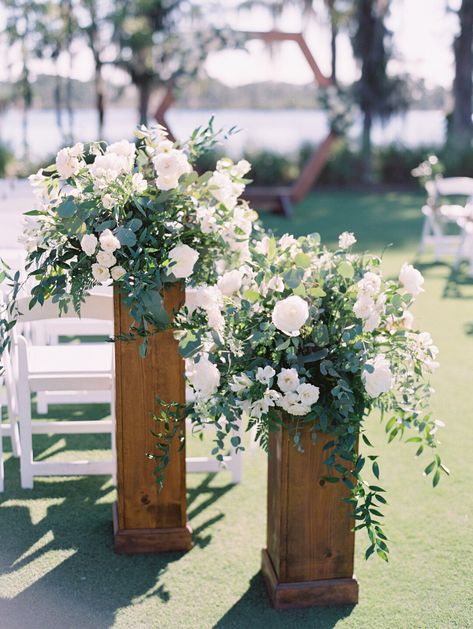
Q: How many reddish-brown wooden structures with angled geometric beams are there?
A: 1